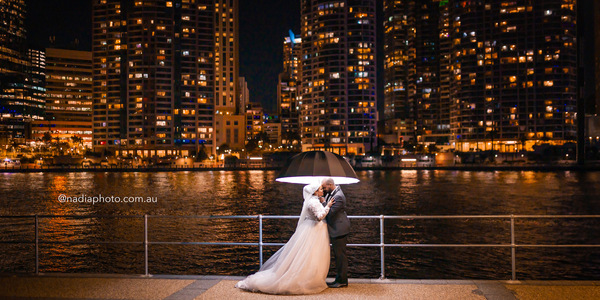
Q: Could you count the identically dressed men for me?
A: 0